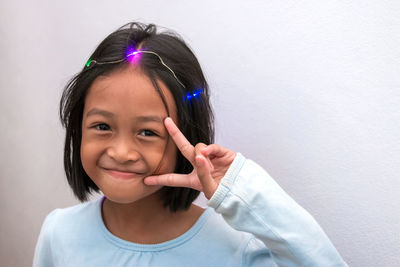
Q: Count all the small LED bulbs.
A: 3